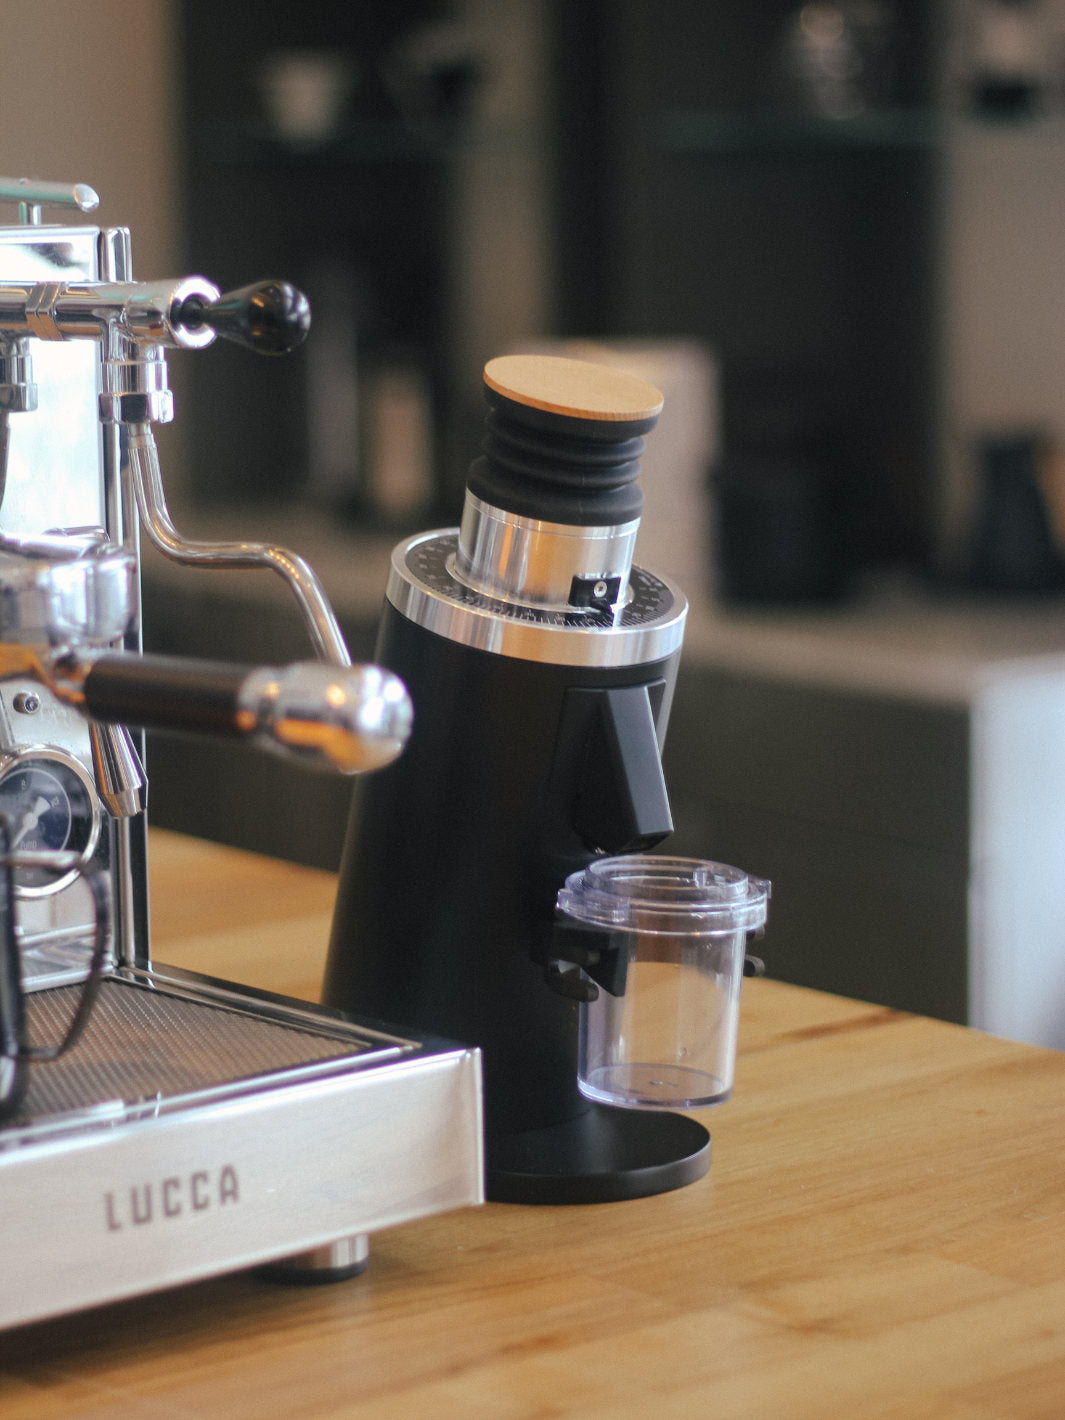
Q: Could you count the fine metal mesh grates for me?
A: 1